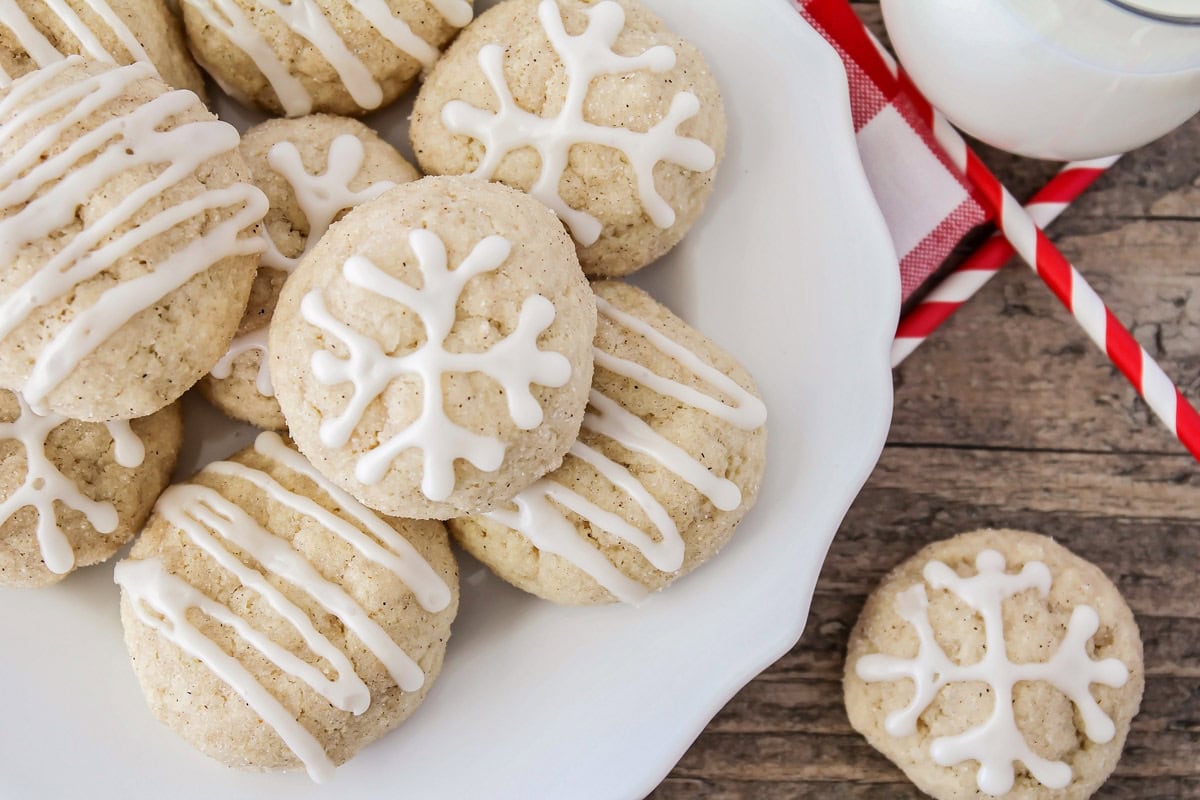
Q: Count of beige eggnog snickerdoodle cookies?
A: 10